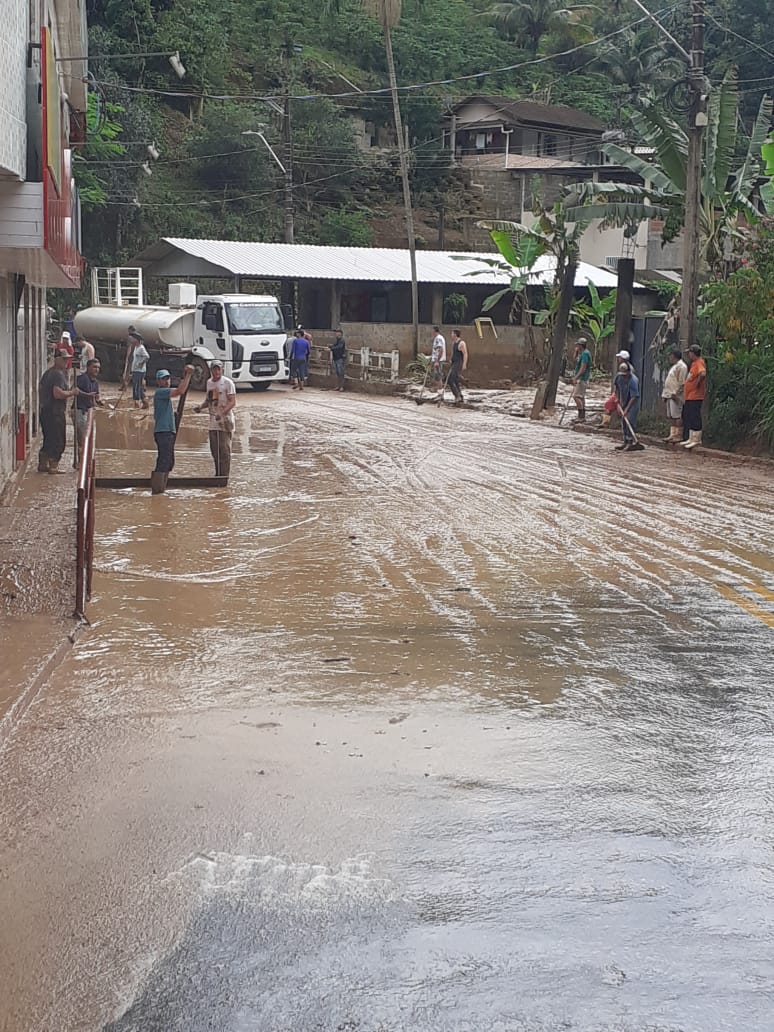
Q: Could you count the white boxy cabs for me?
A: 1